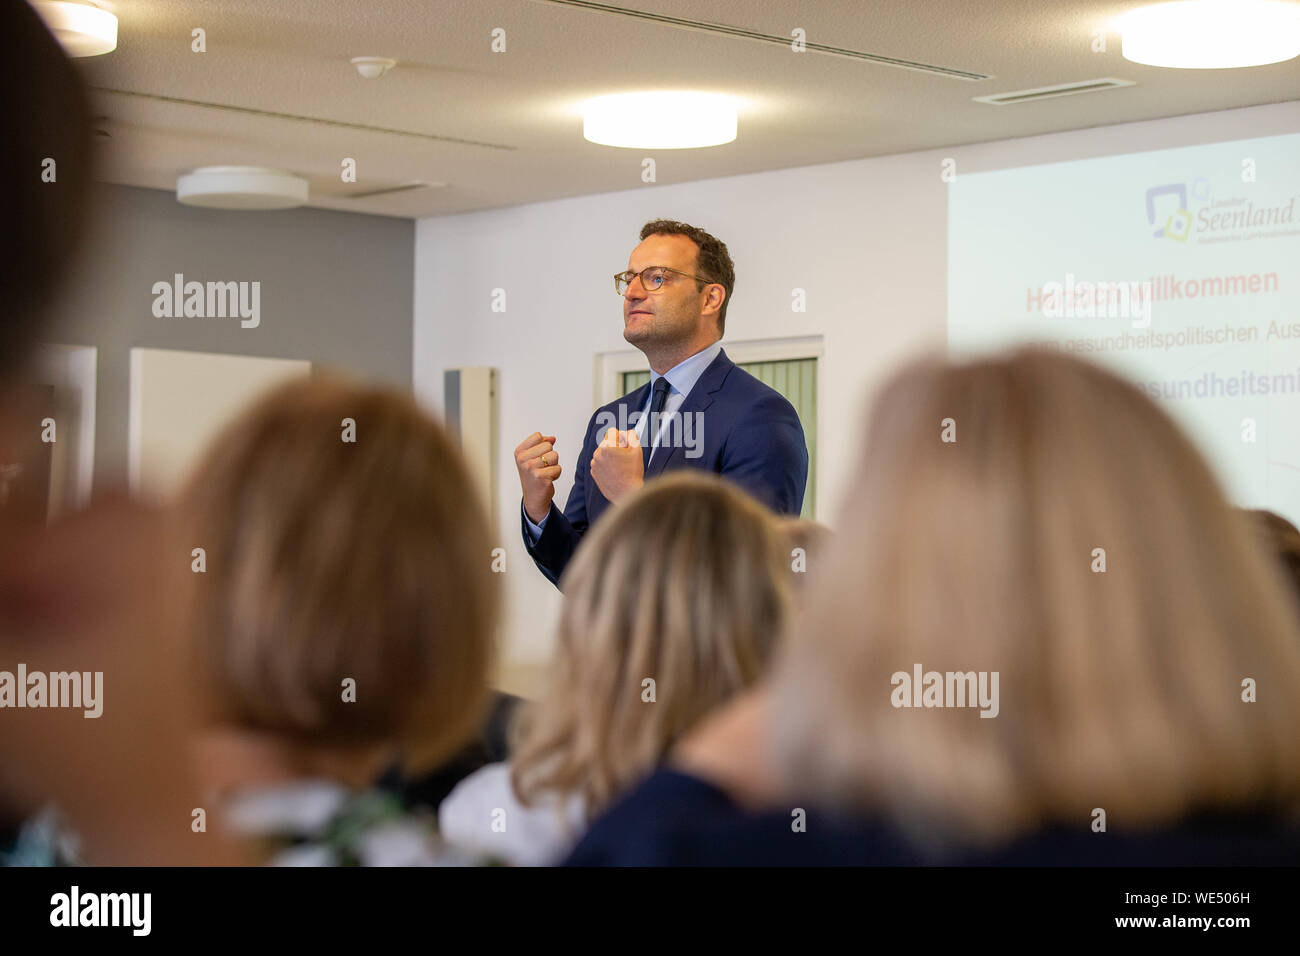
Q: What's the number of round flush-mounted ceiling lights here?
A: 4